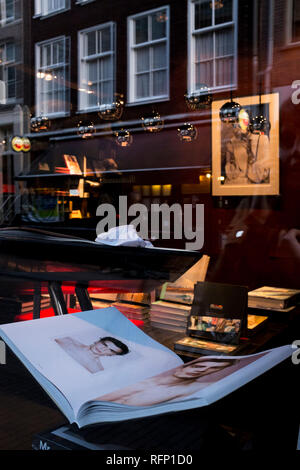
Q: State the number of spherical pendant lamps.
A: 9